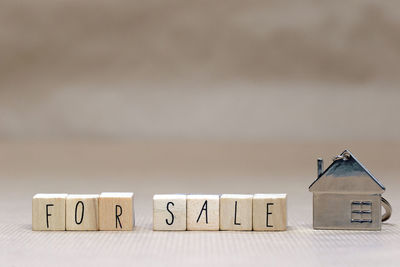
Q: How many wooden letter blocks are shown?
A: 7